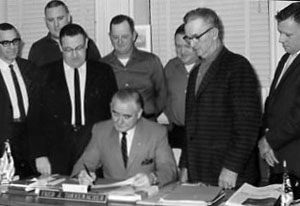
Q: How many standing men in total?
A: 7